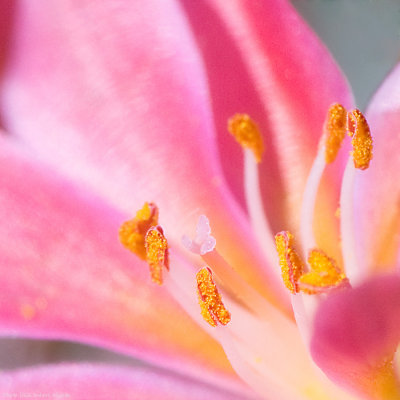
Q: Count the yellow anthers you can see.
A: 8